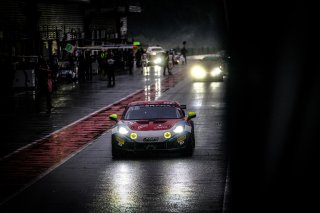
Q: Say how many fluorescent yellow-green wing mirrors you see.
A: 2